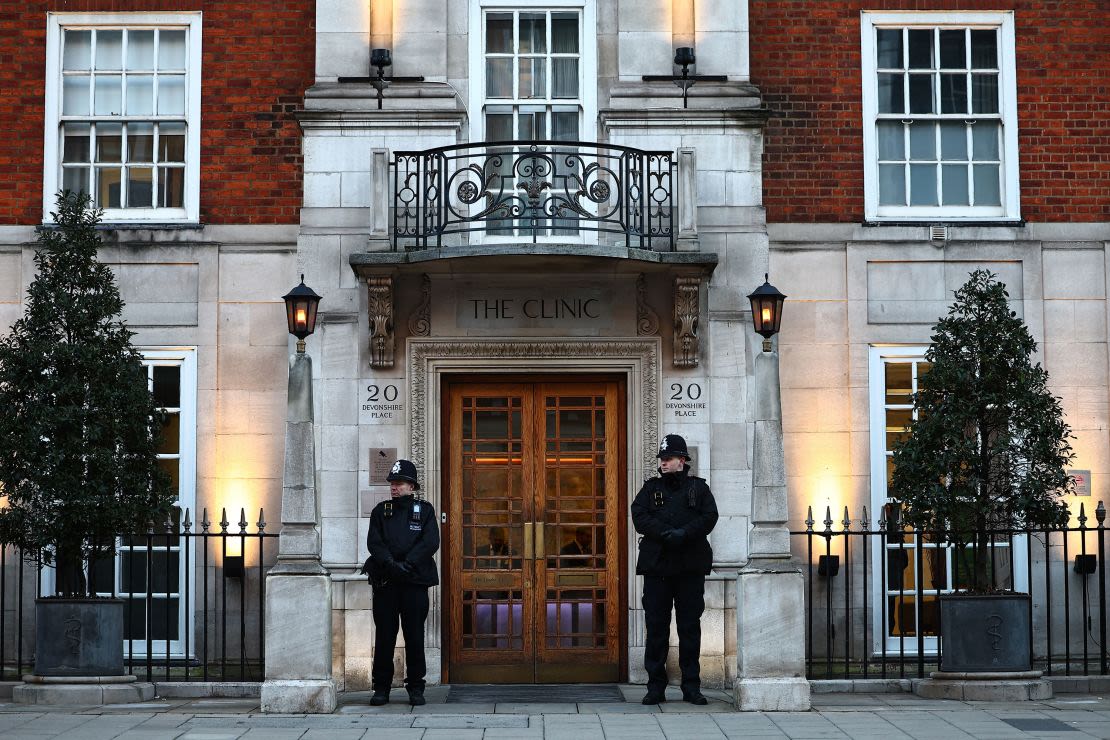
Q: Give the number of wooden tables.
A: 0